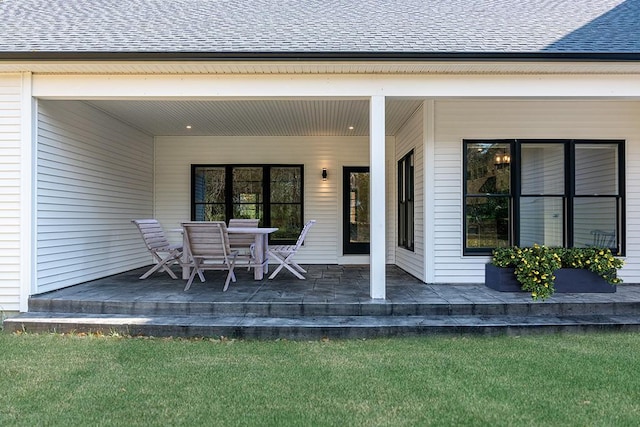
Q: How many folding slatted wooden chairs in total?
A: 4